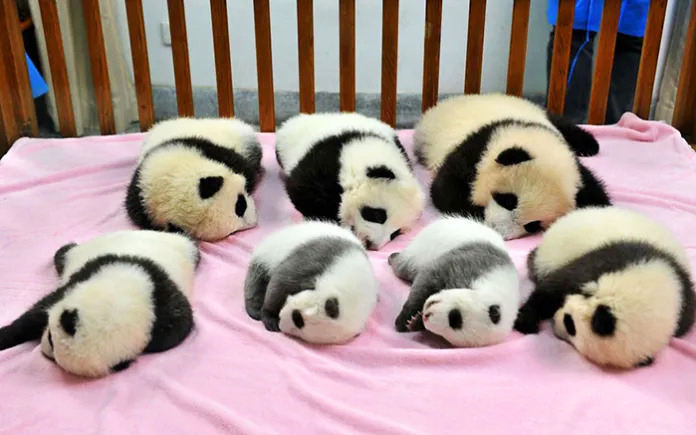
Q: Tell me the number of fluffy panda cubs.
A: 7